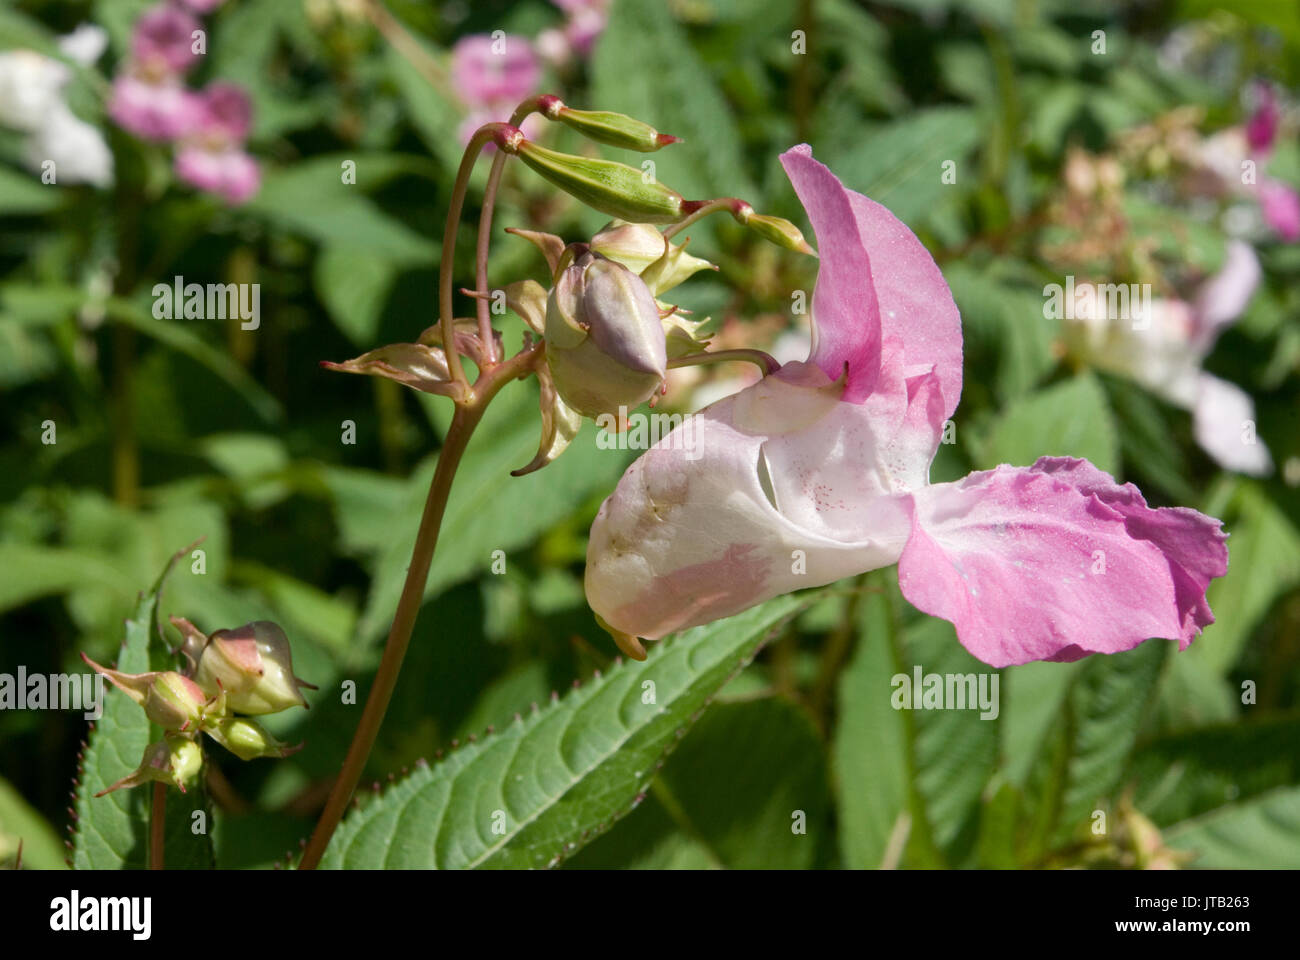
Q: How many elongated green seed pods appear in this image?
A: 3